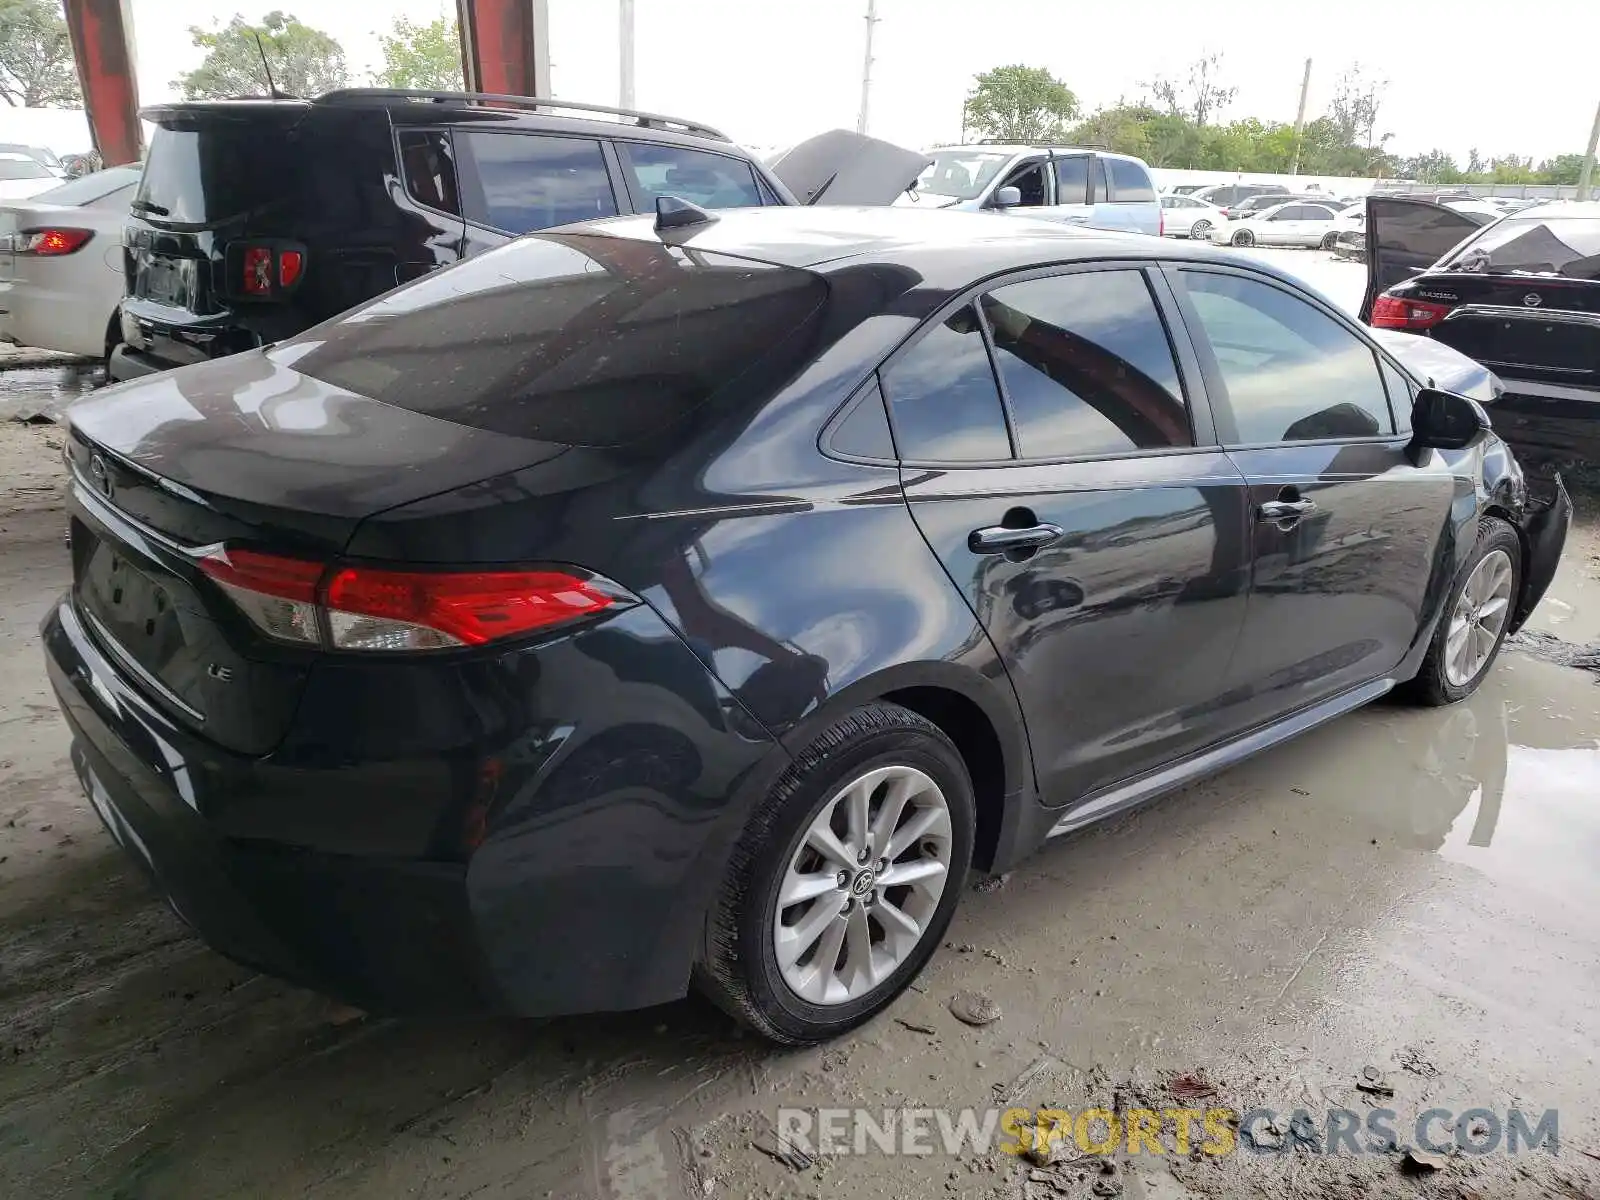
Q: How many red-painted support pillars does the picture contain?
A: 2